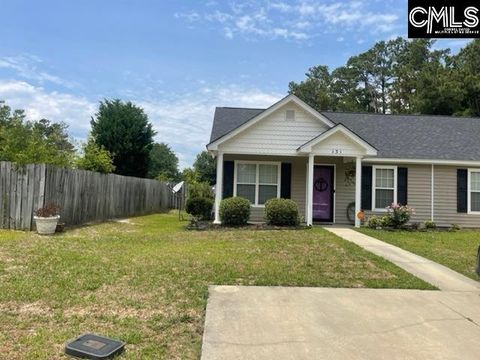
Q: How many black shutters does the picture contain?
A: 5